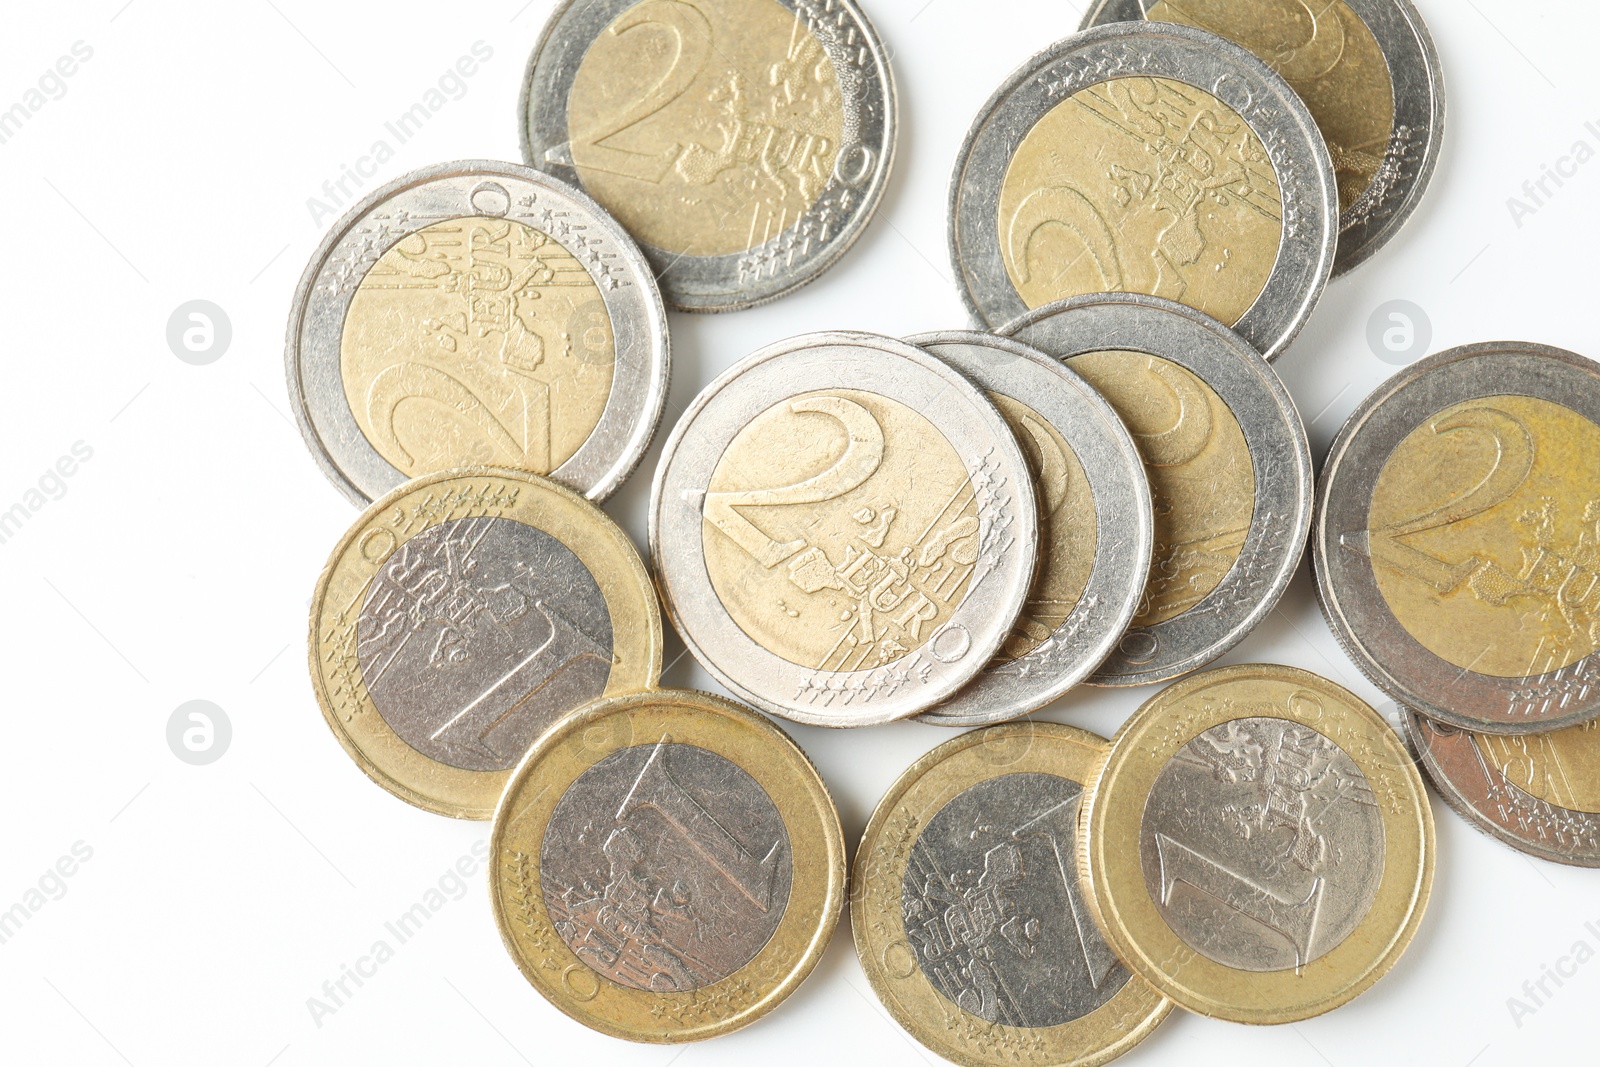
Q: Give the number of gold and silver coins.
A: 13